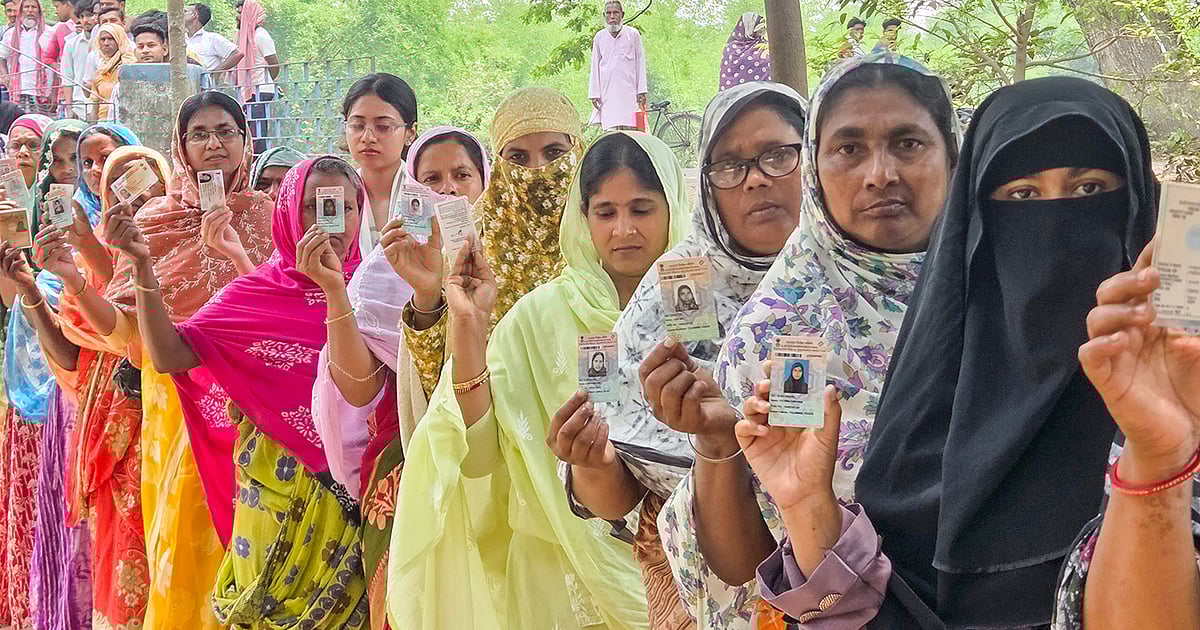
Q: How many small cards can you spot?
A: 13